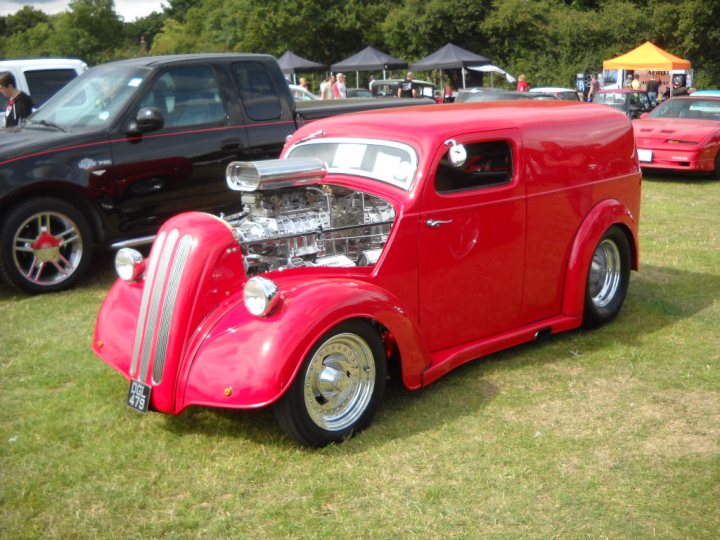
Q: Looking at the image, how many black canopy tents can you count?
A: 3